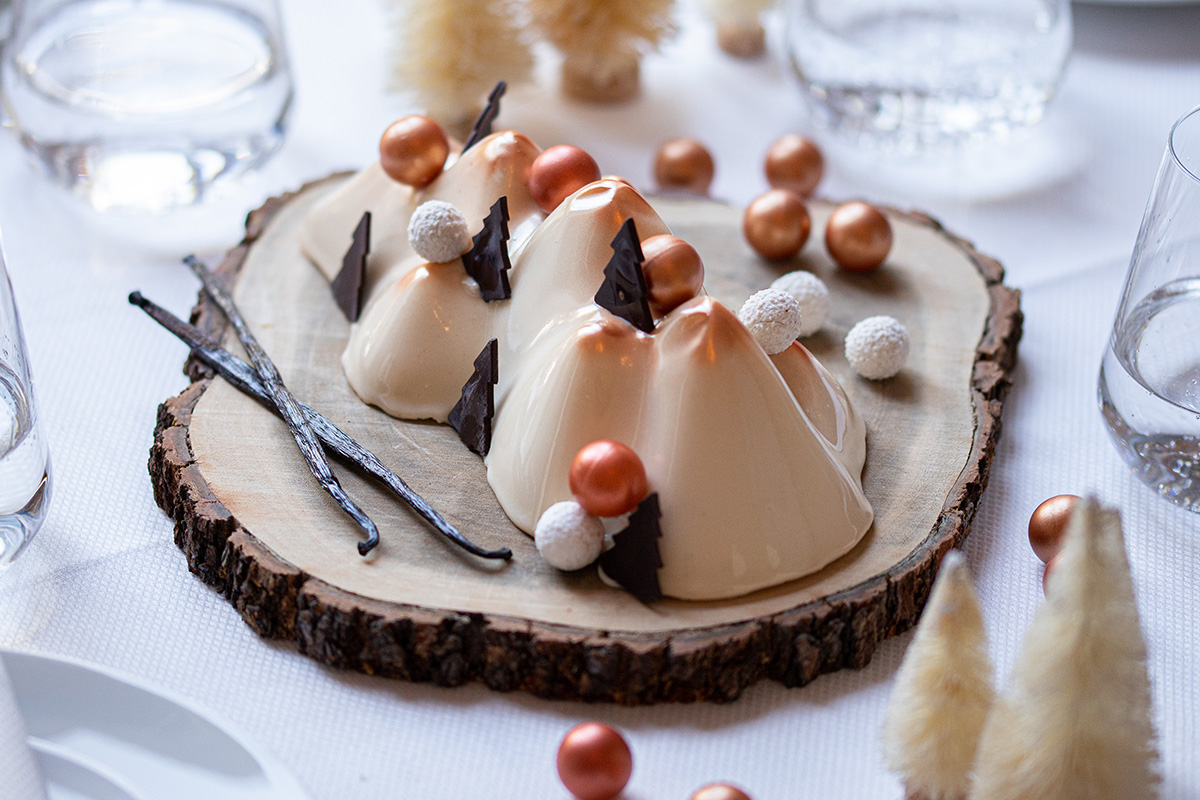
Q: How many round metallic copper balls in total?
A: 12